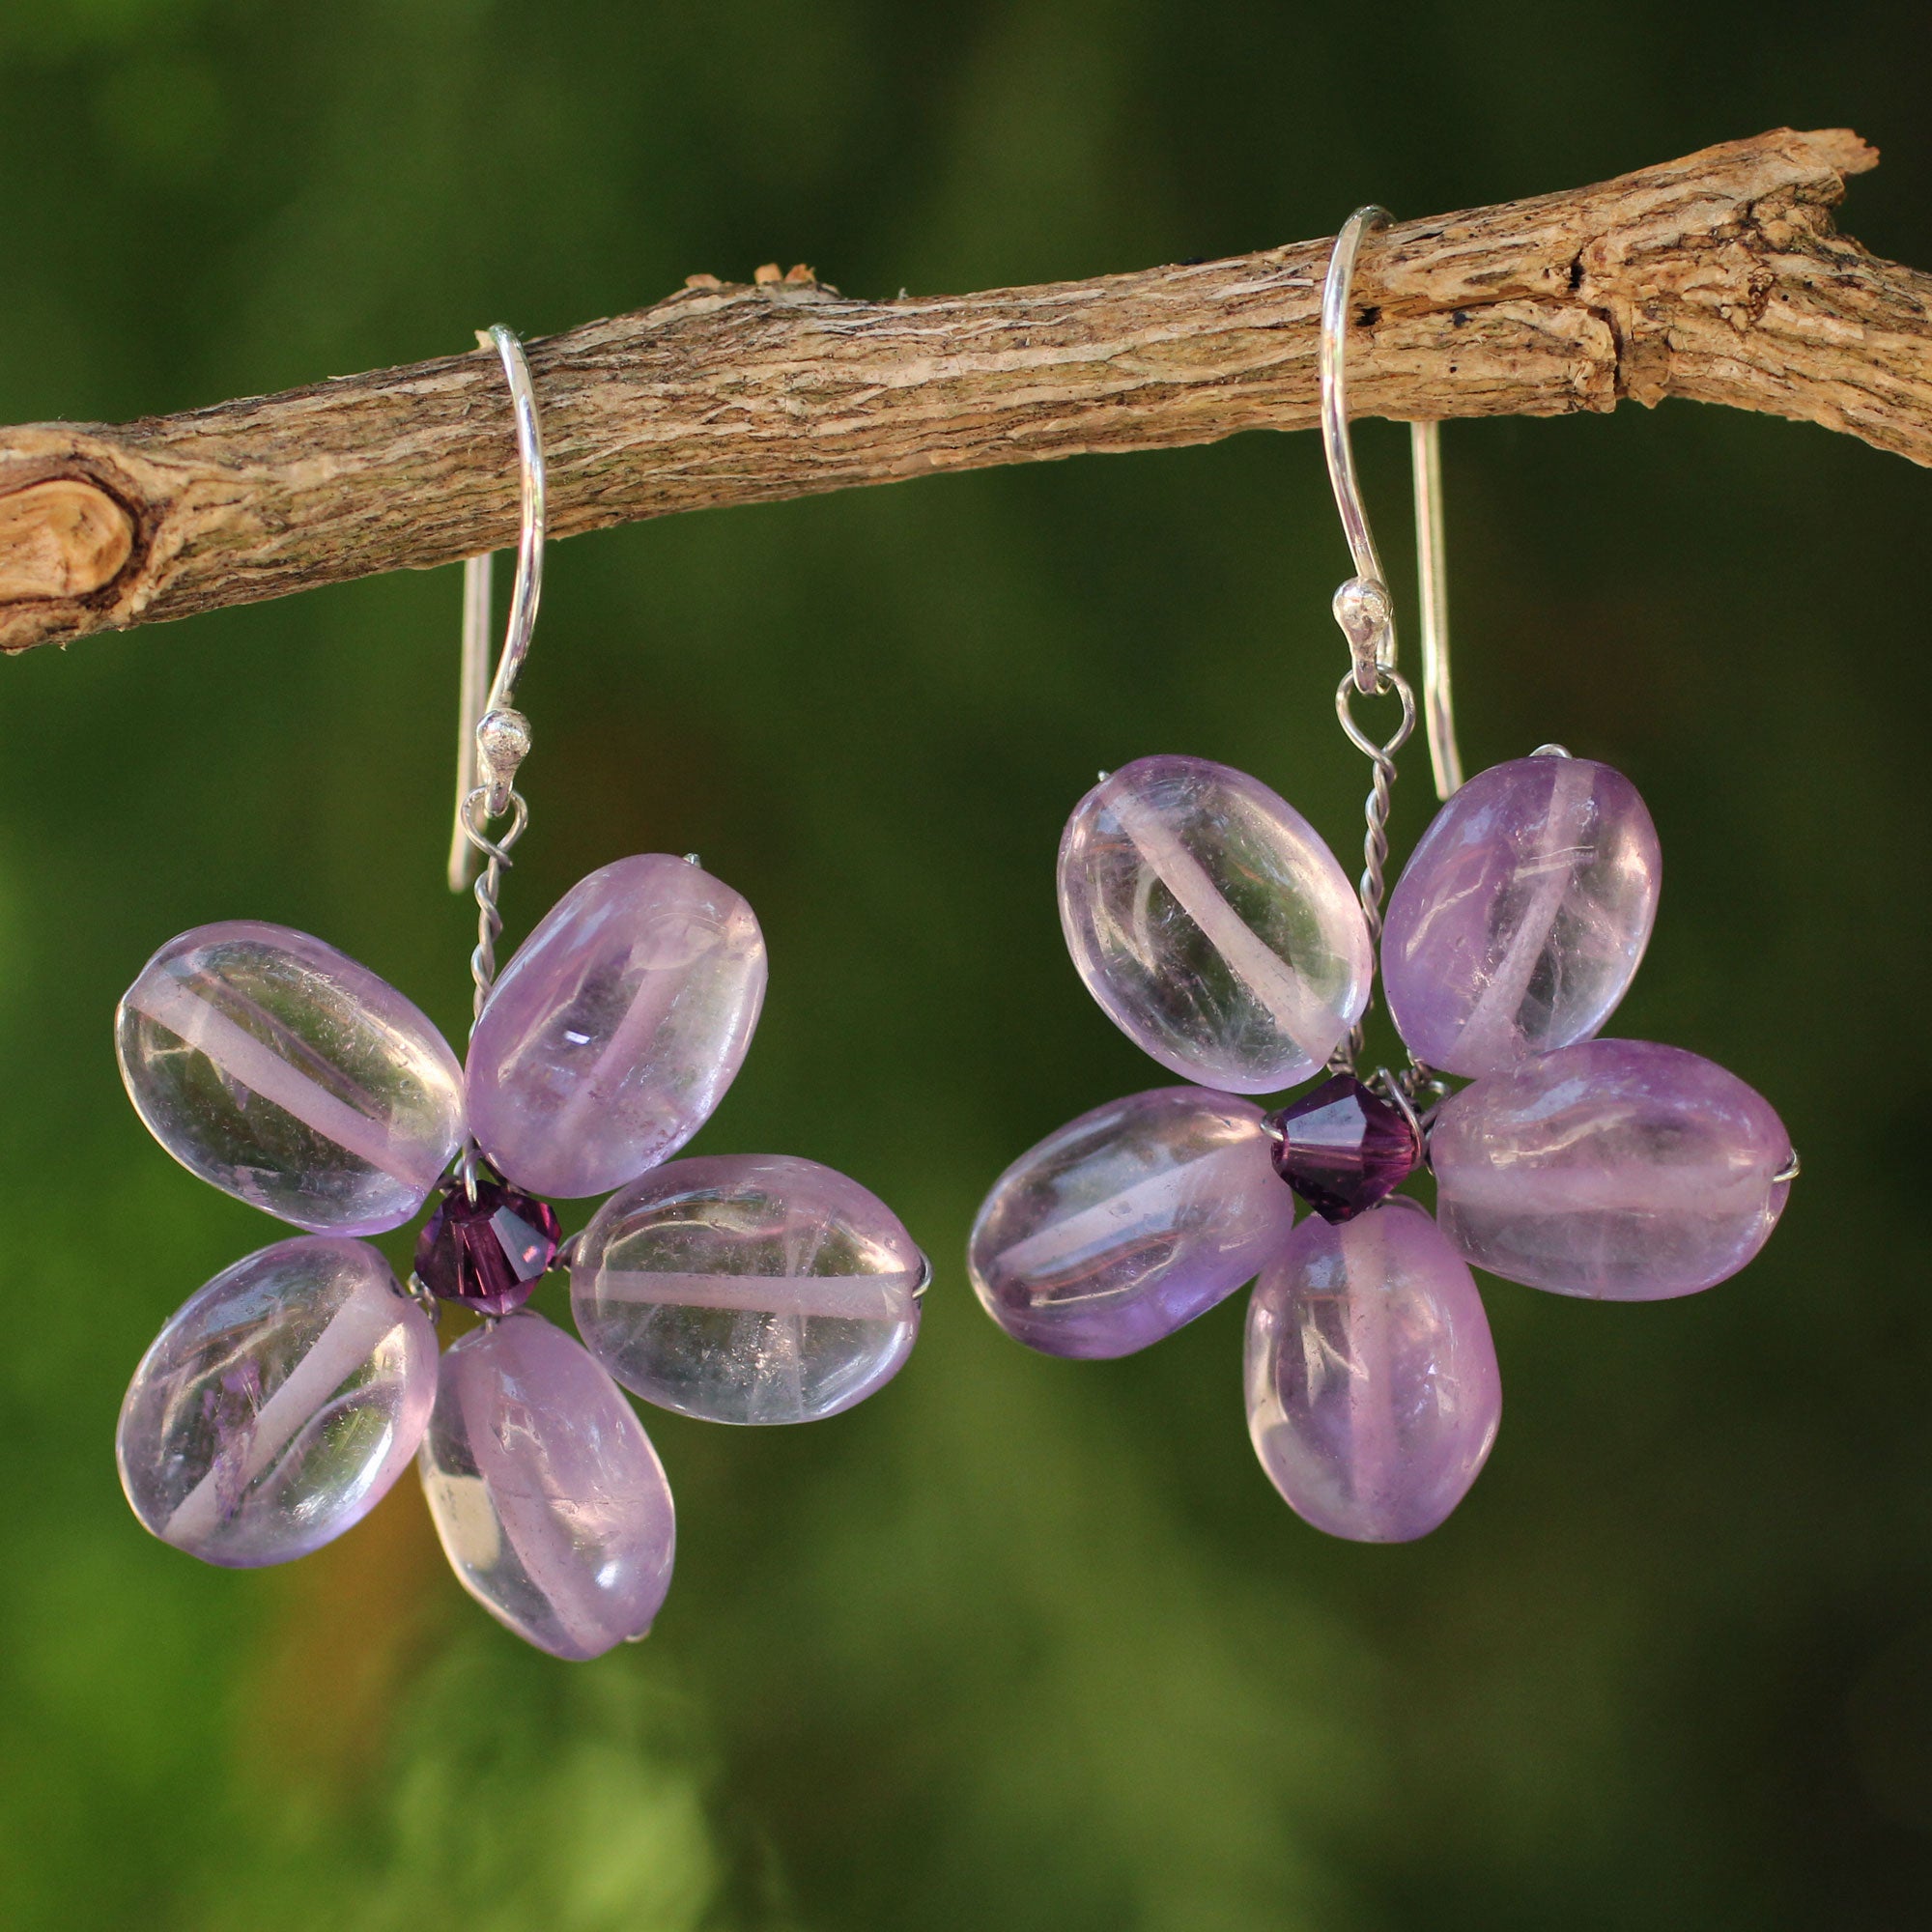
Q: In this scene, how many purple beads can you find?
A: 12